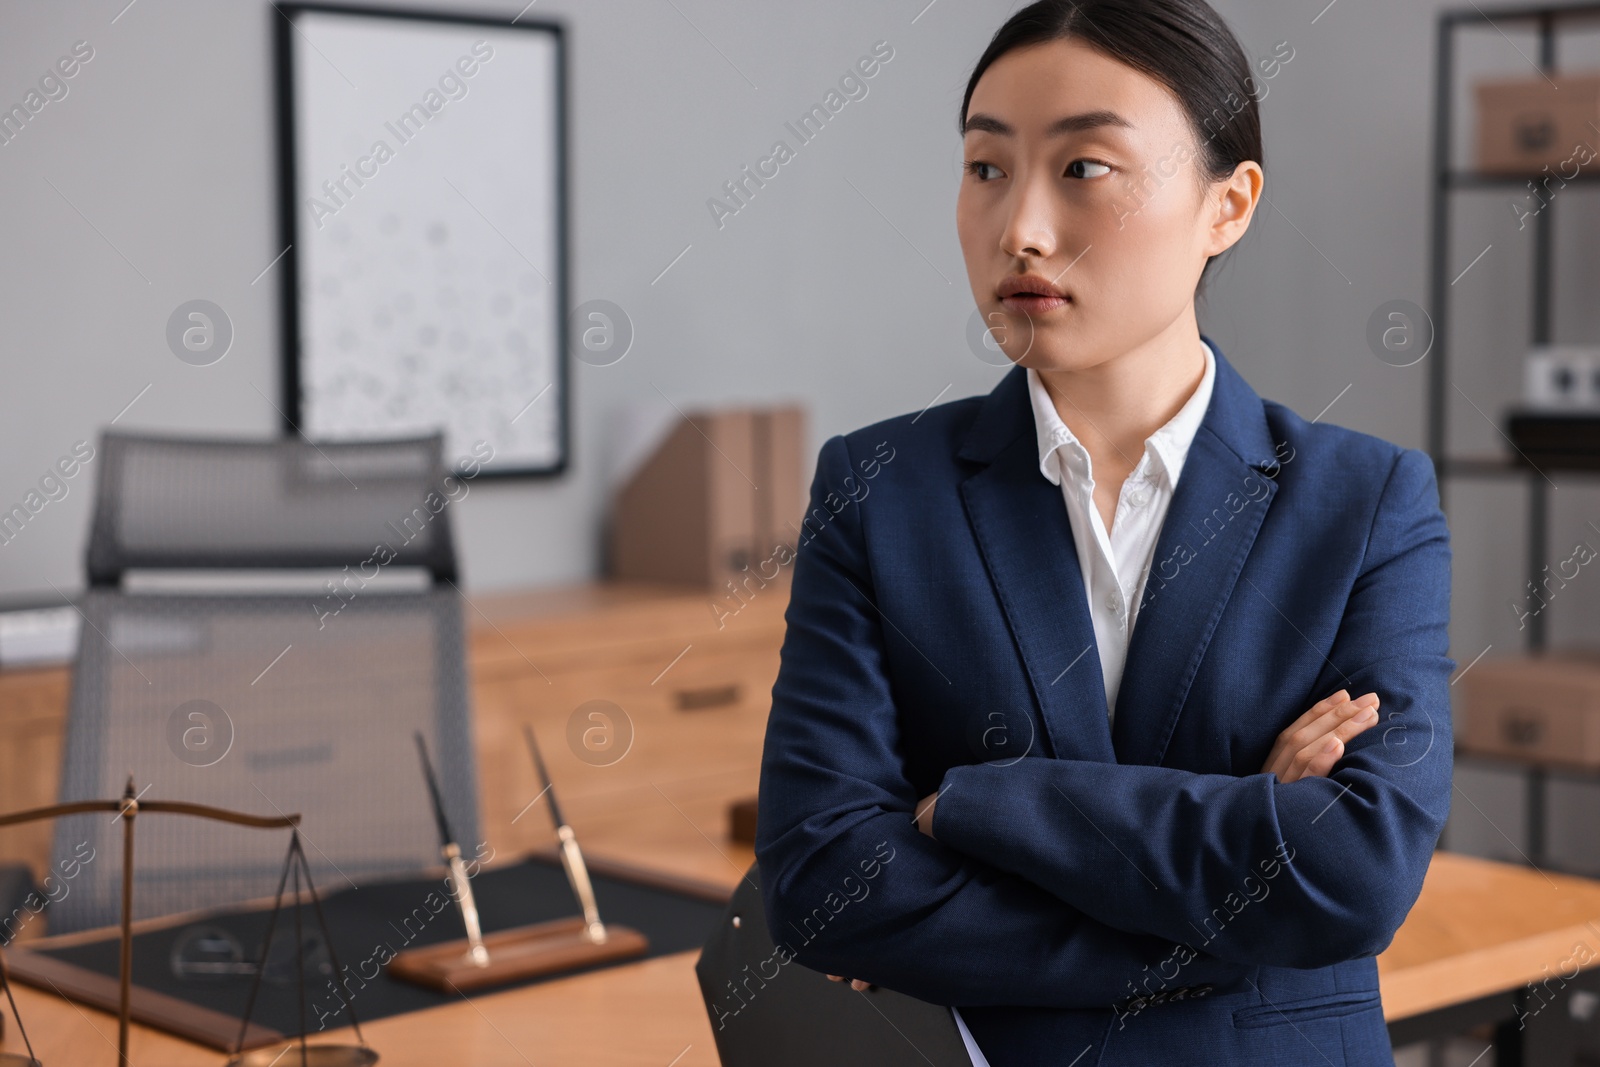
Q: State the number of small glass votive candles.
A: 0